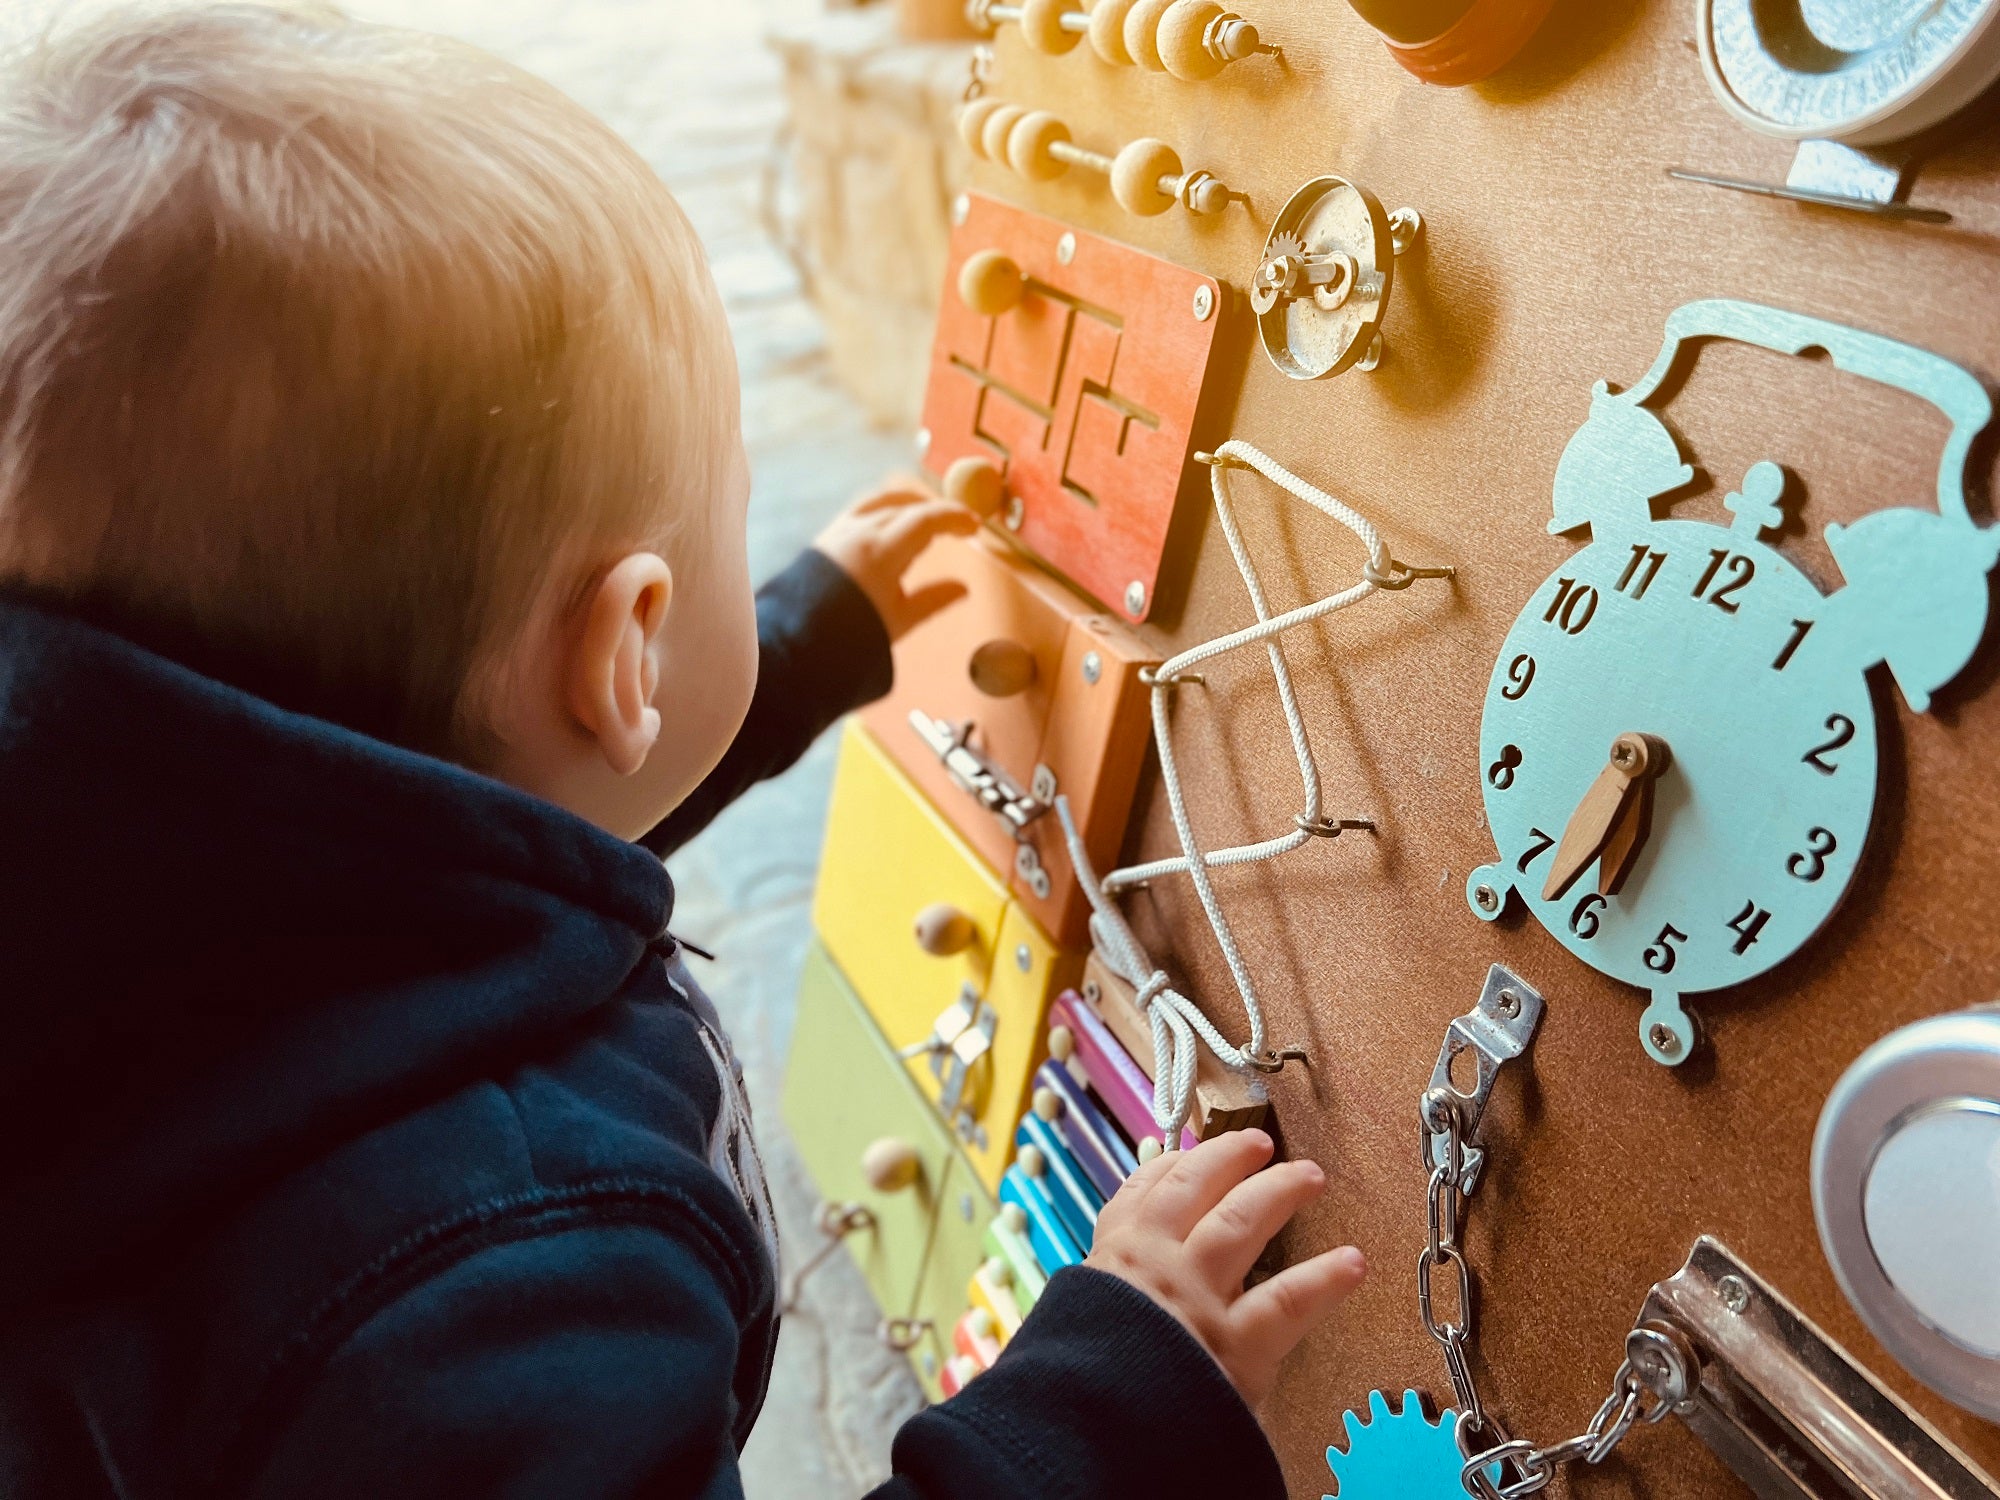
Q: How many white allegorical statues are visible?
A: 0